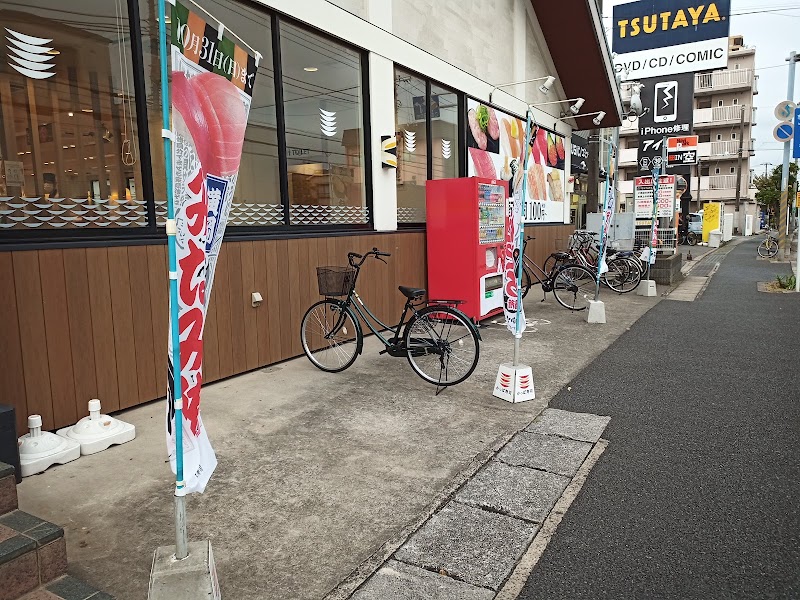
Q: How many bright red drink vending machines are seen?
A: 1